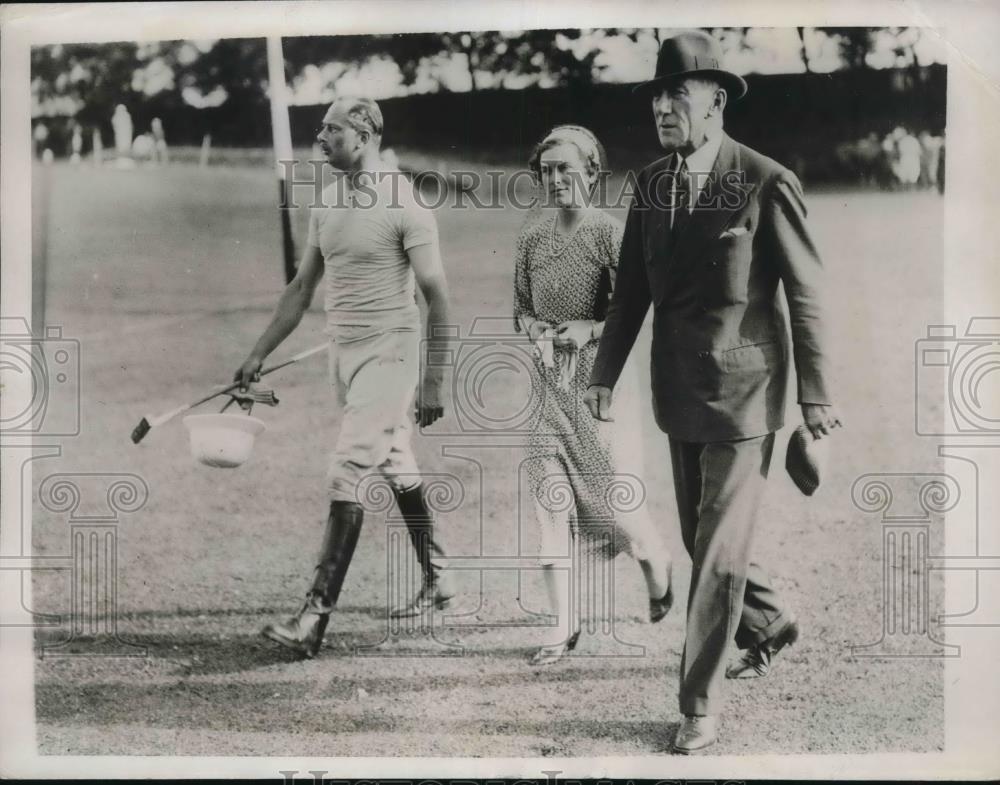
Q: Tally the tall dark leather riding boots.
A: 2